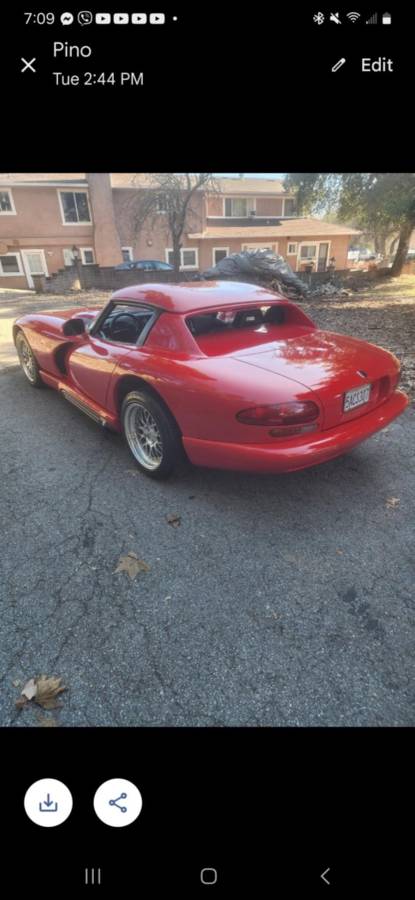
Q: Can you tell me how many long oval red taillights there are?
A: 1